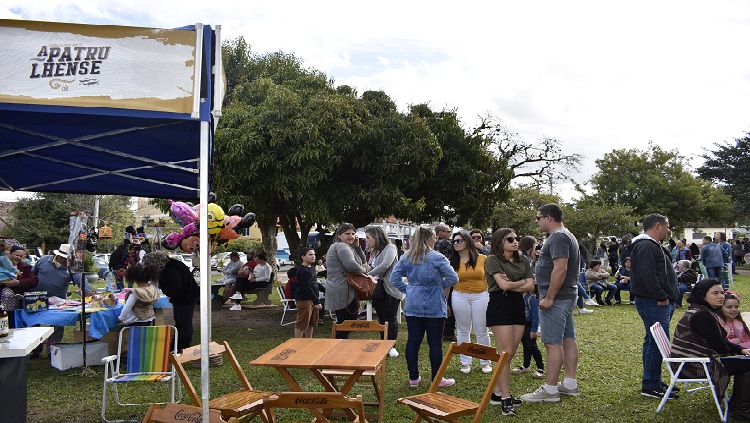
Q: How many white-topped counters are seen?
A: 1